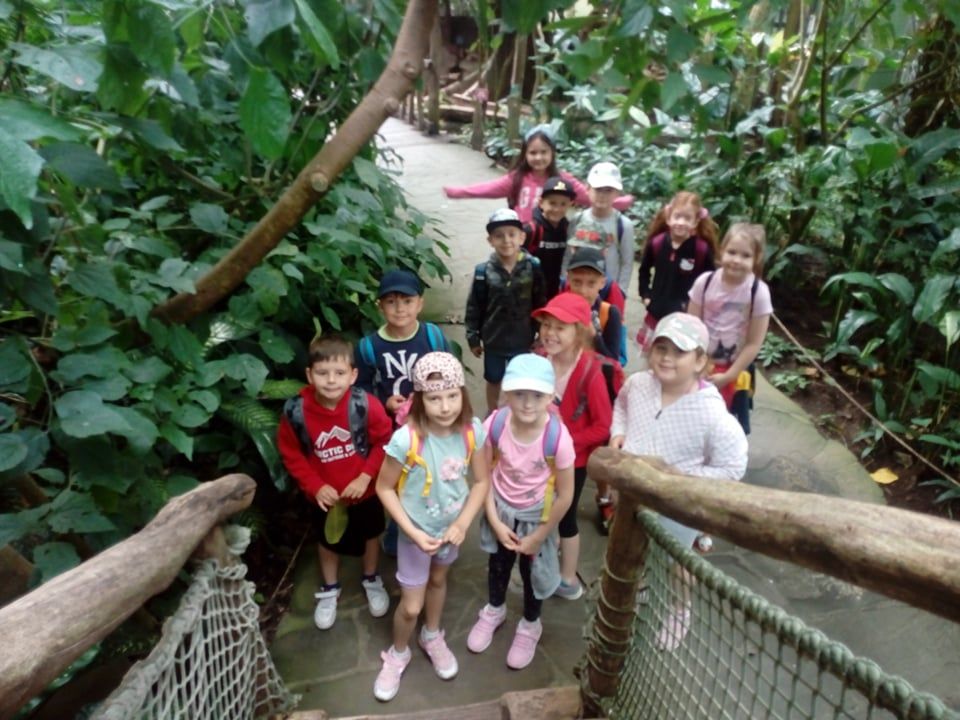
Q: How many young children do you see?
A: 14